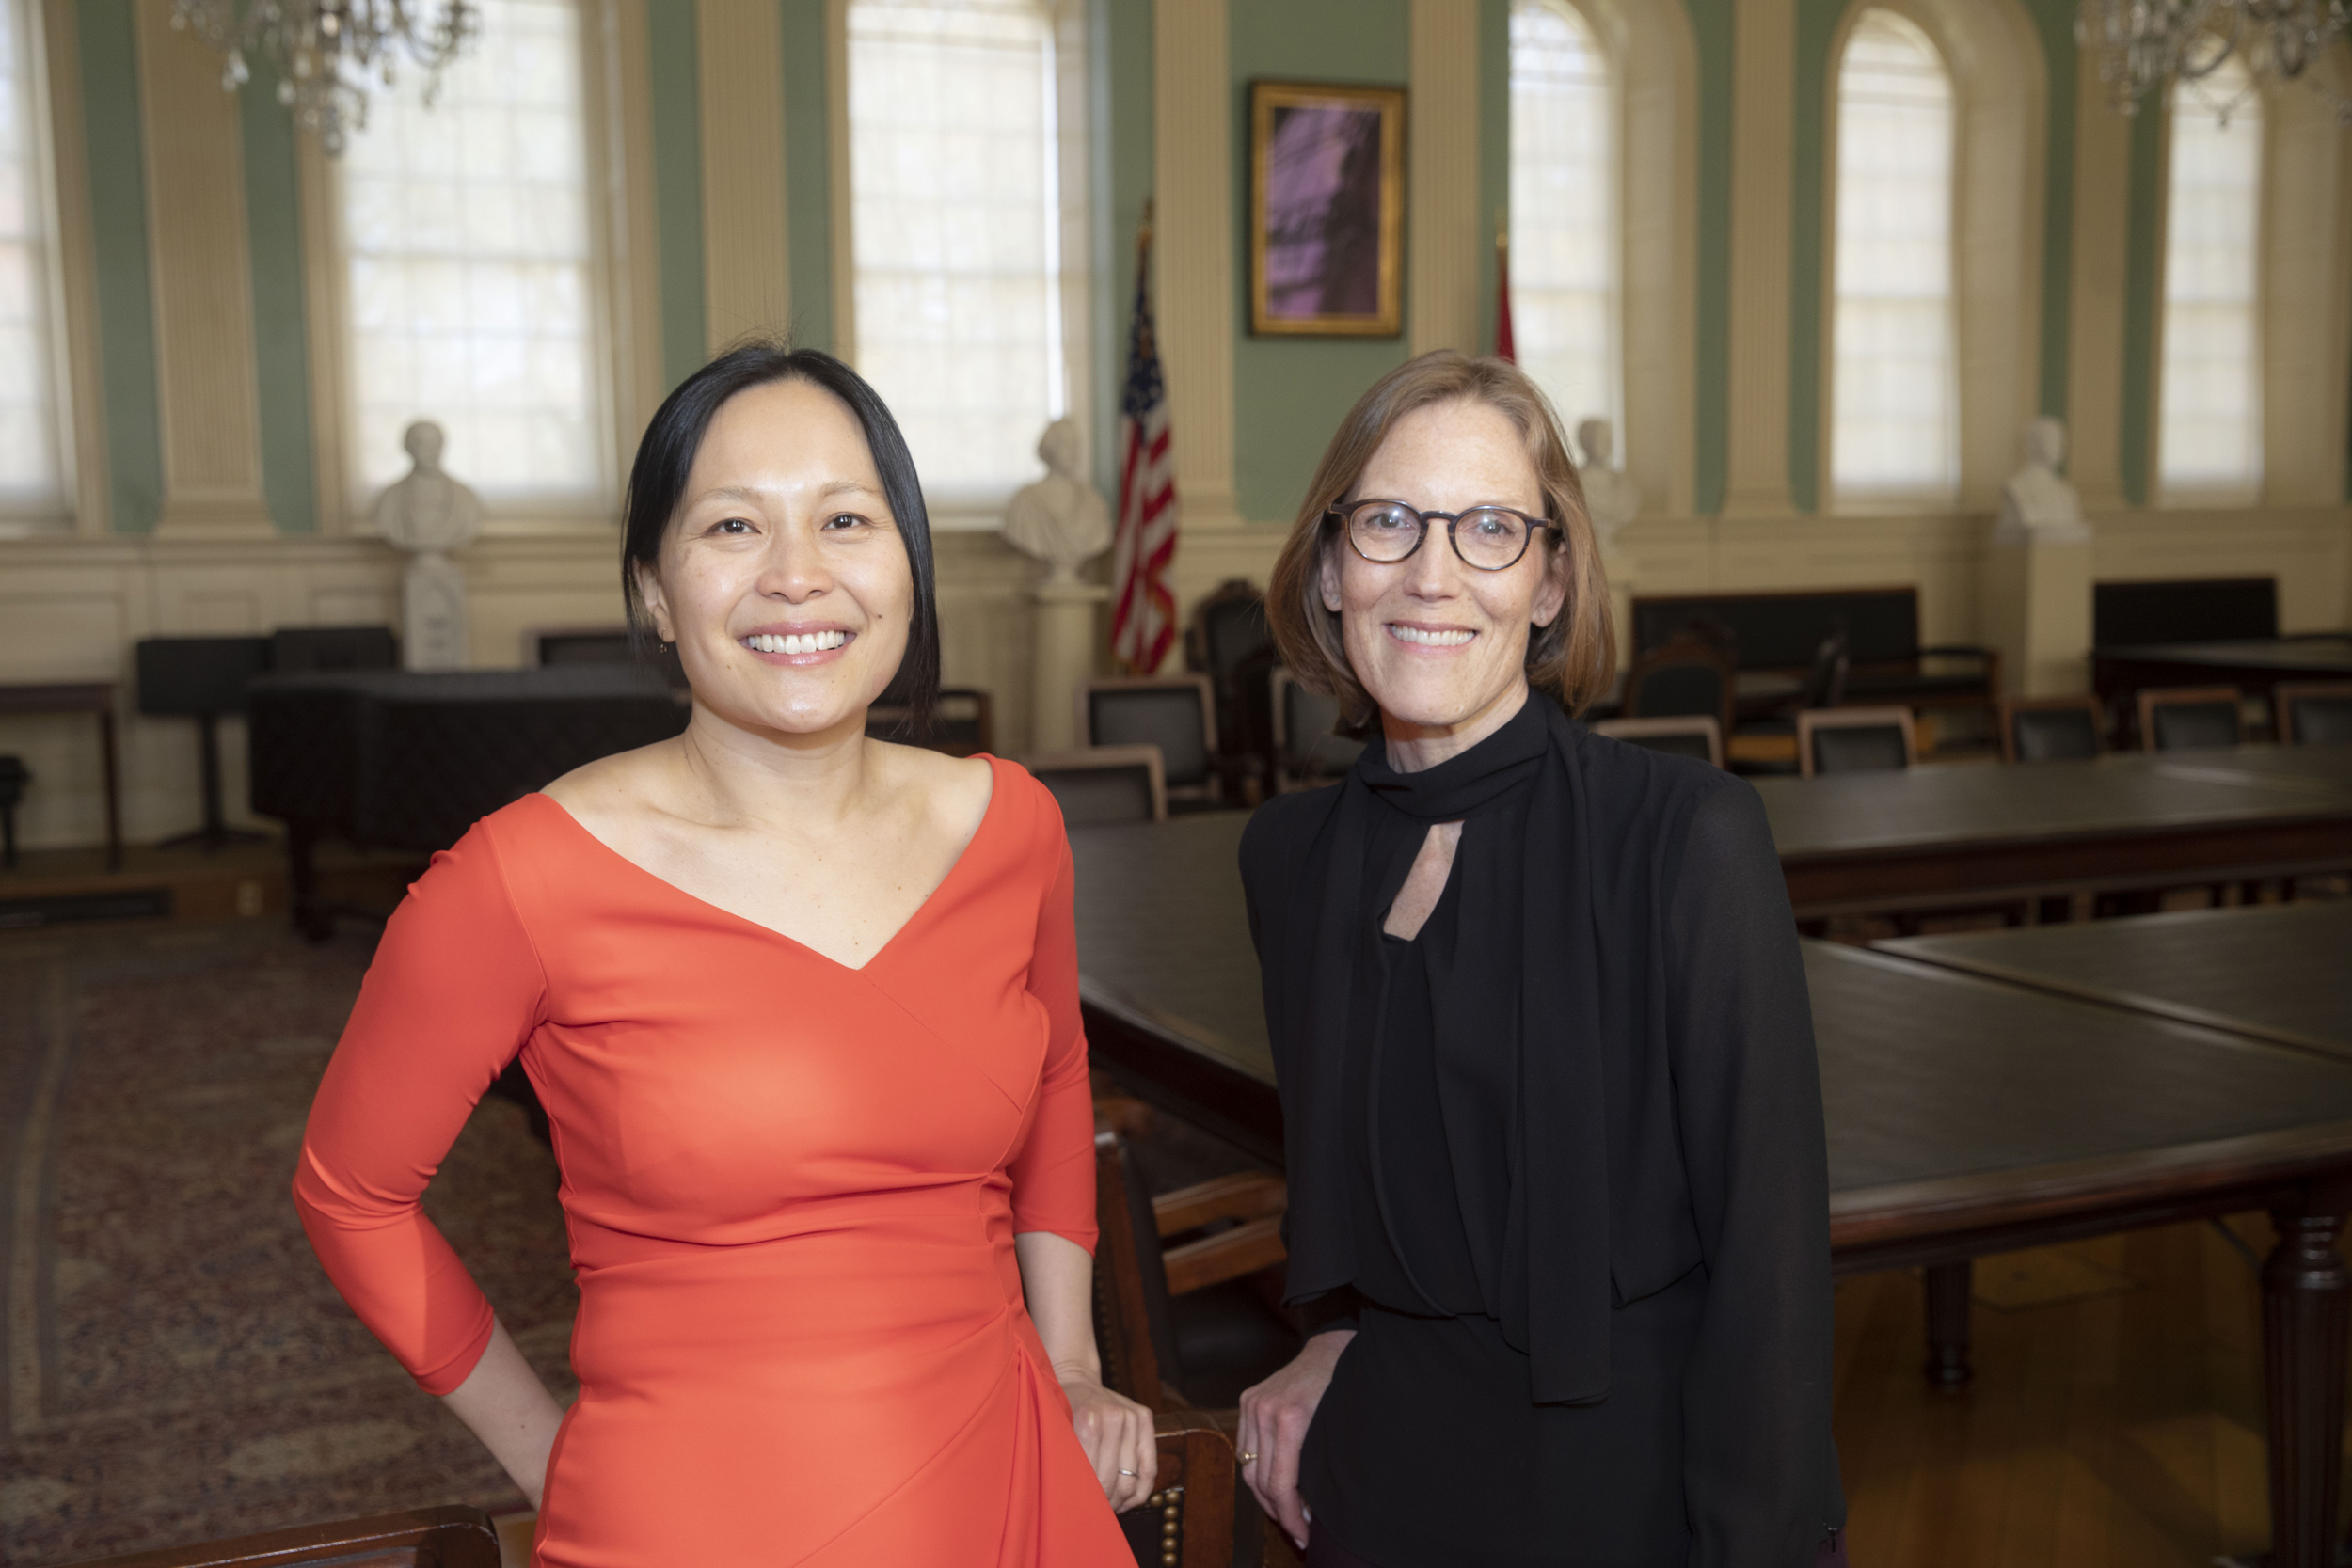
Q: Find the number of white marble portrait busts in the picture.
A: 4